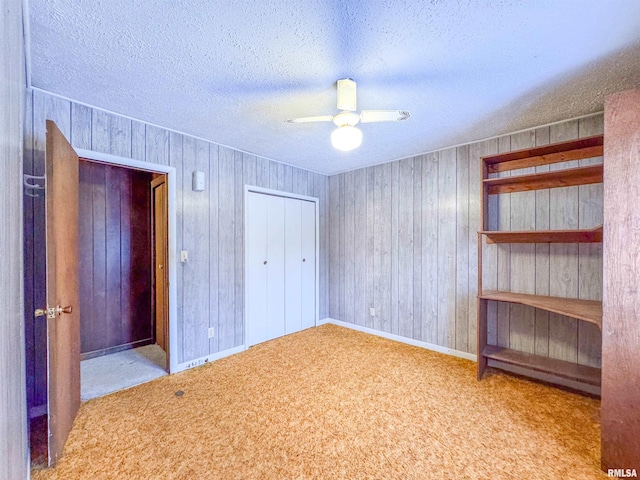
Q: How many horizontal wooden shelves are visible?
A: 5